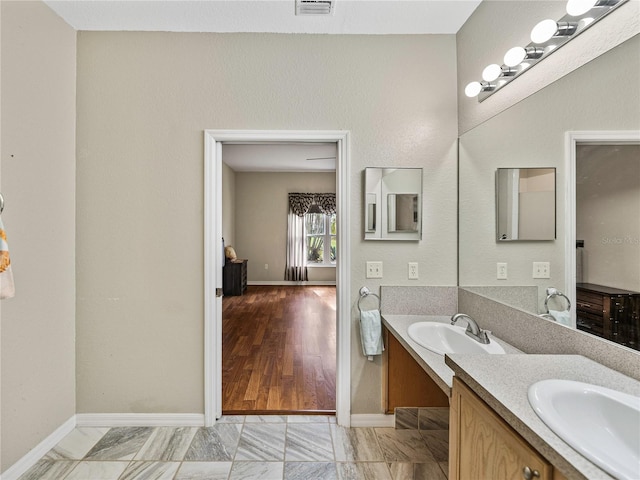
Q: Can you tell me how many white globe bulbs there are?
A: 5